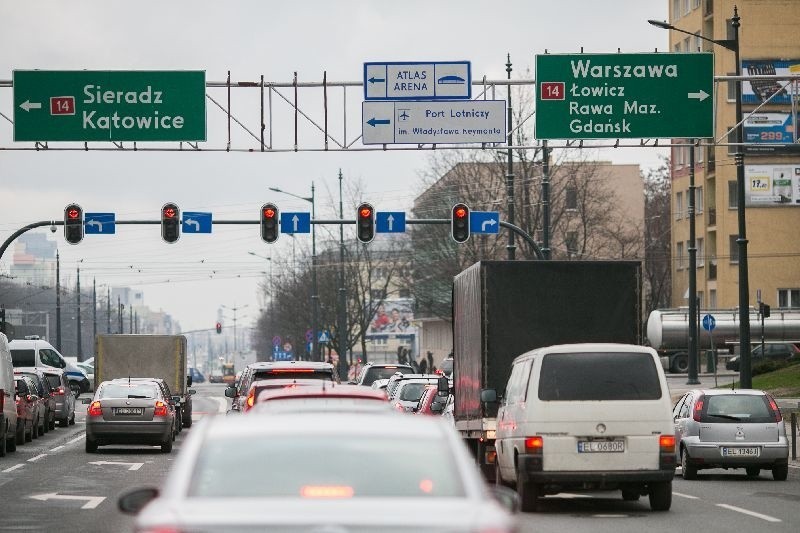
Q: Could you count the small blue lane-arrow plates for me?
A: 5